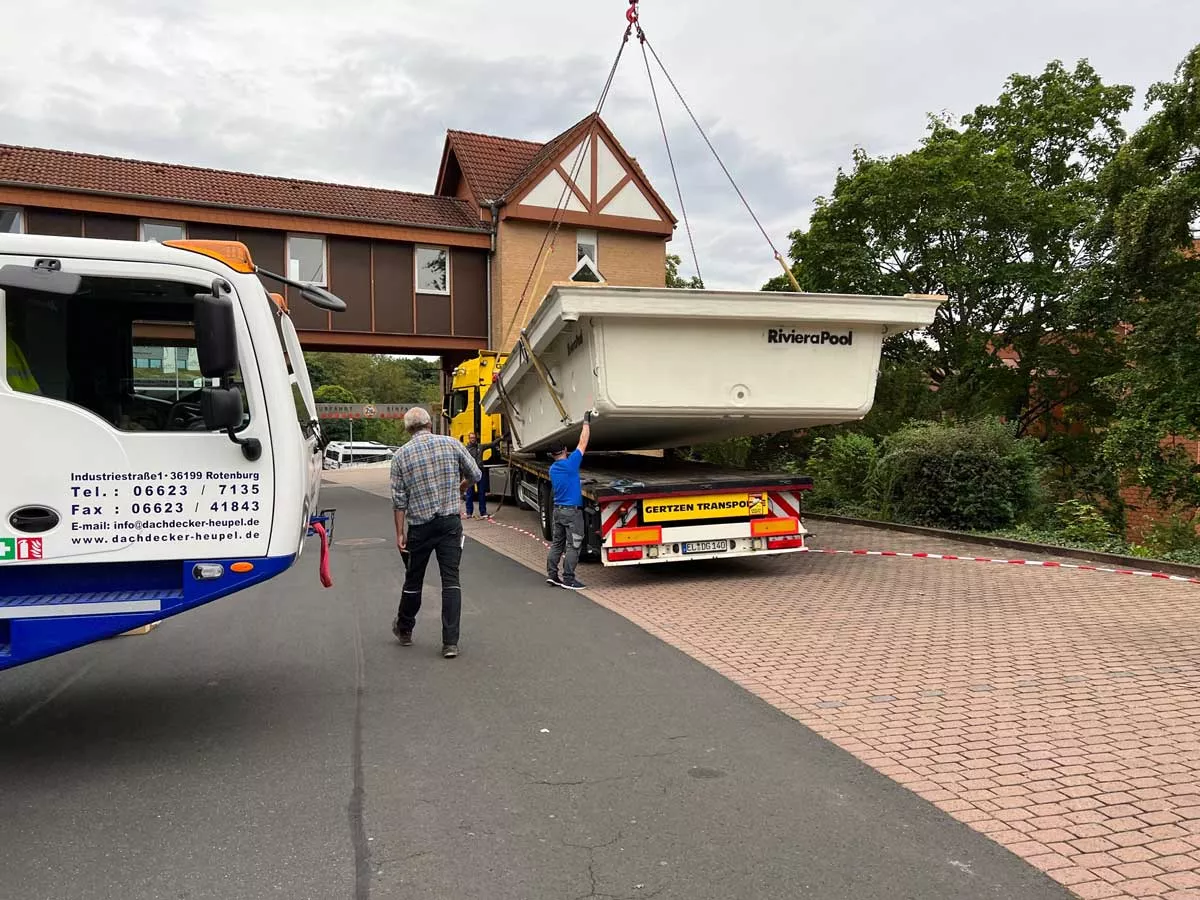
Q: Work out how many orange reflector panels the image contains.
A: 2